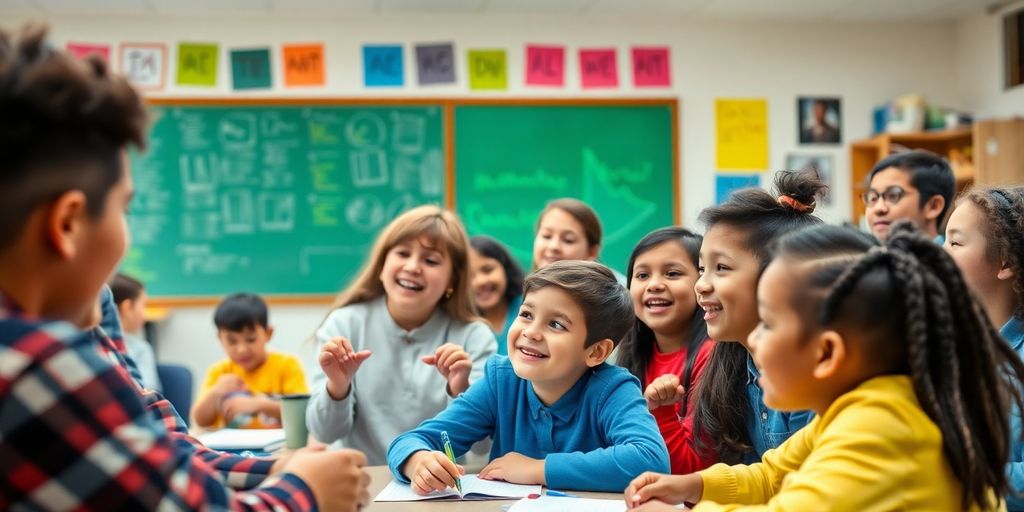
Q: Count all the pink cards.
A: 4